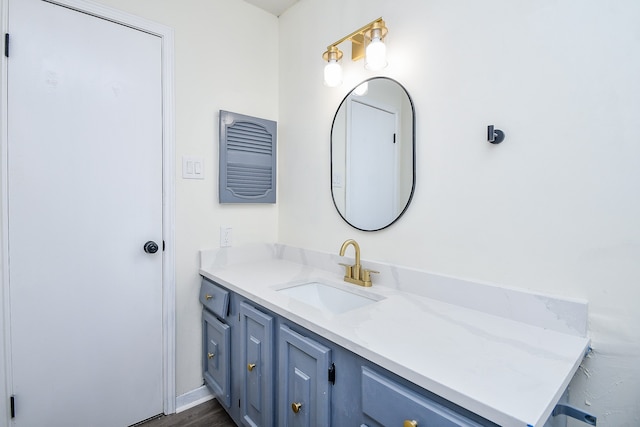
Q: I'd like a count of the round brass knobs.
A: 5